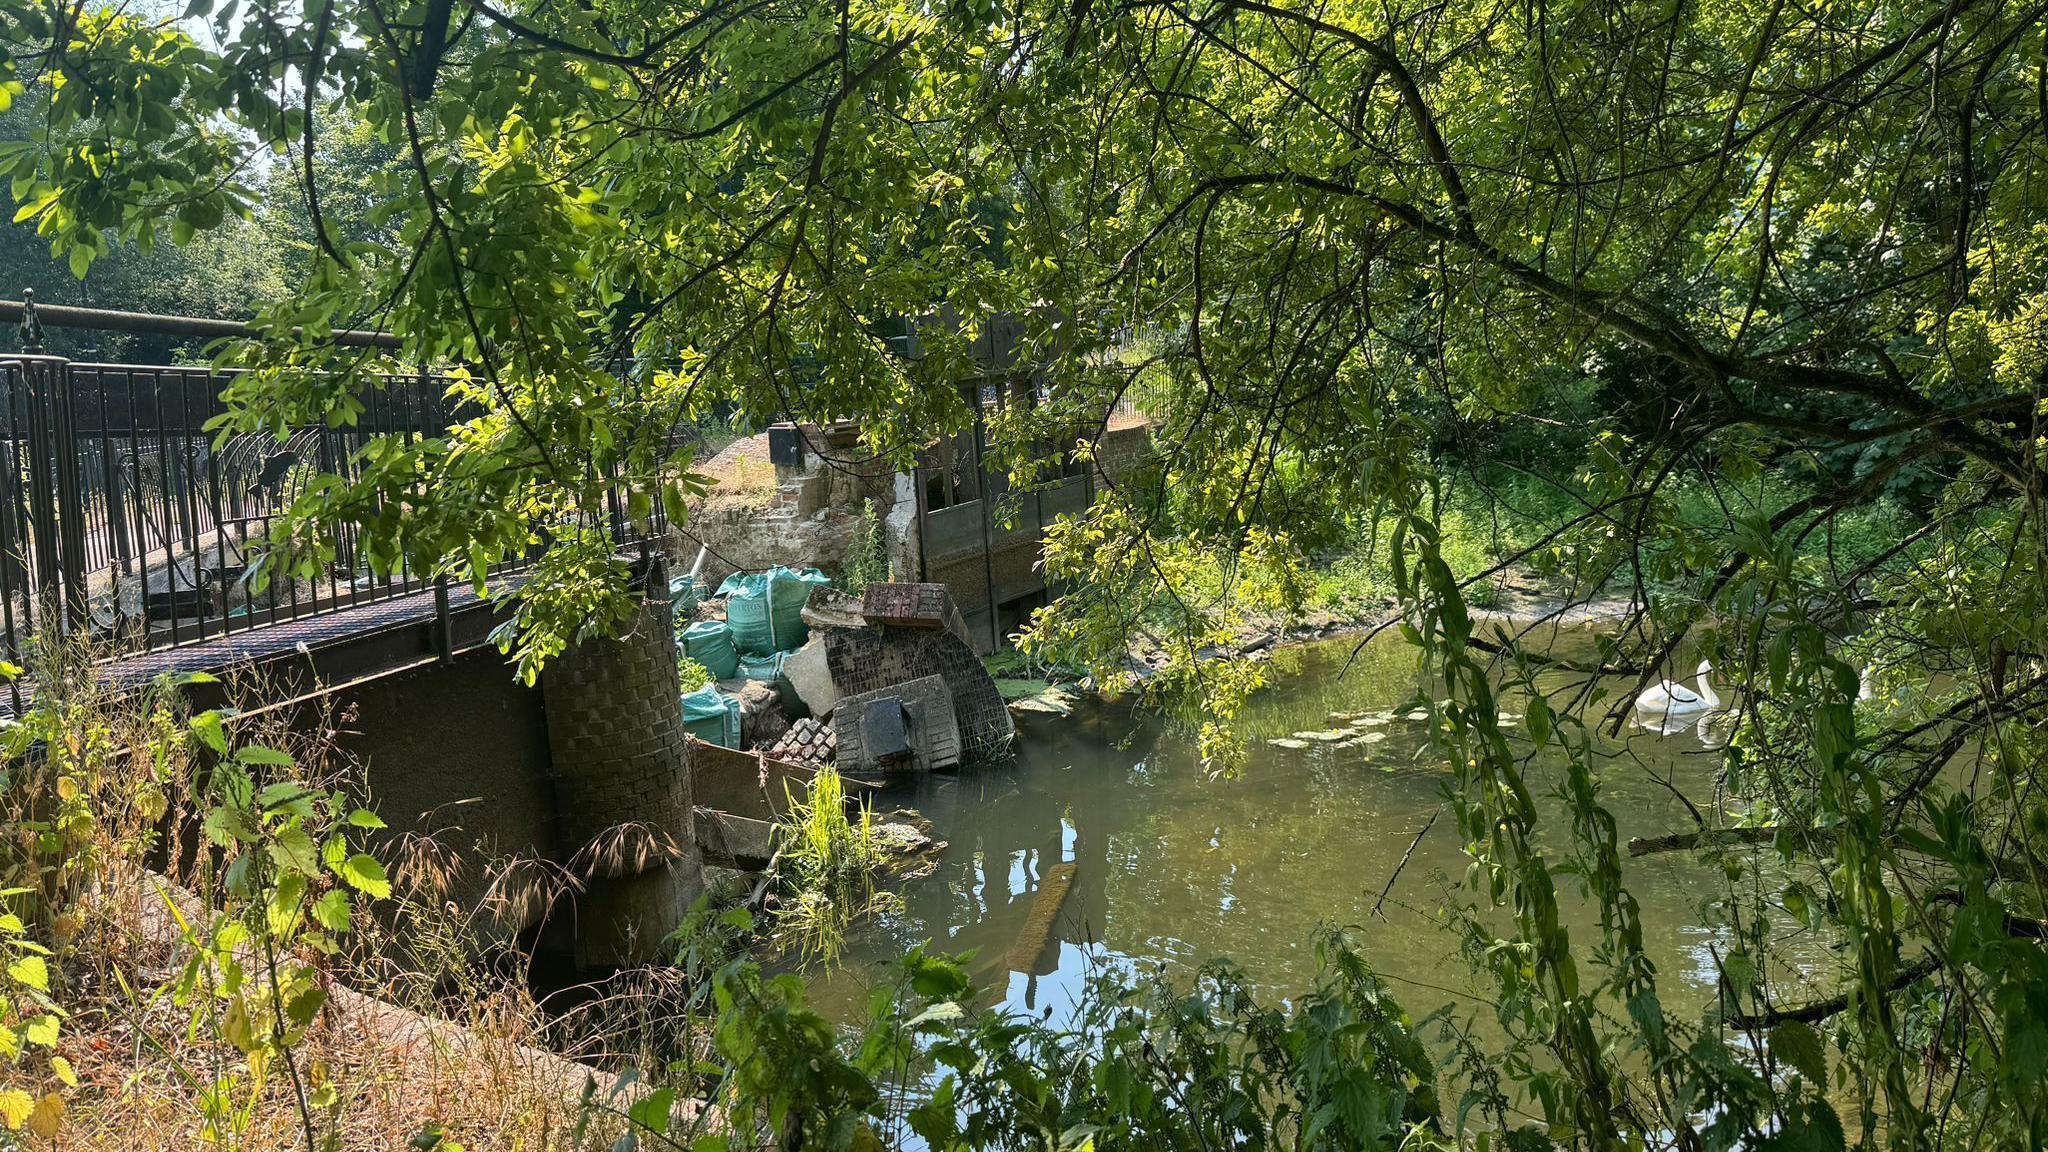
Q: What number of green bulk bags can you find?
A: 5